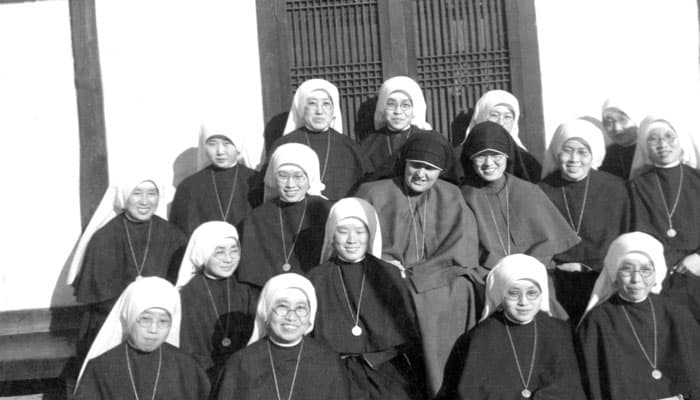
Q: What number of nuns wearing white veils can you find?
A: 15